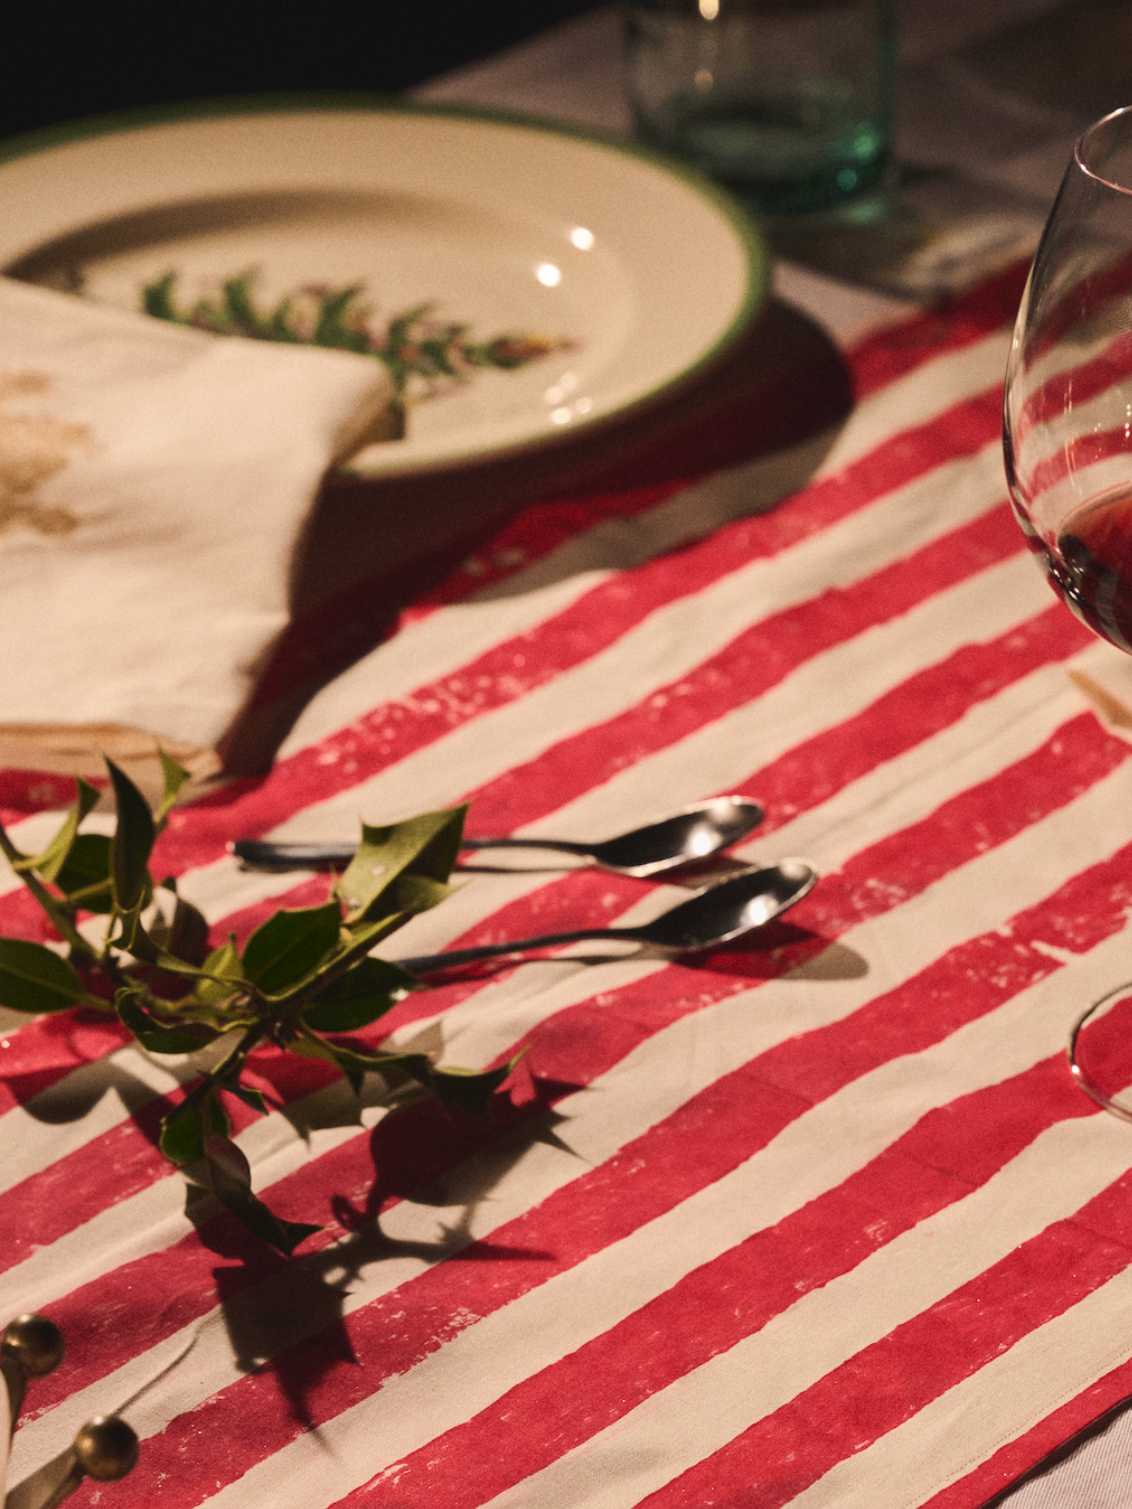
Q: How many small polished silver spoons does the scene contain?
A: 2